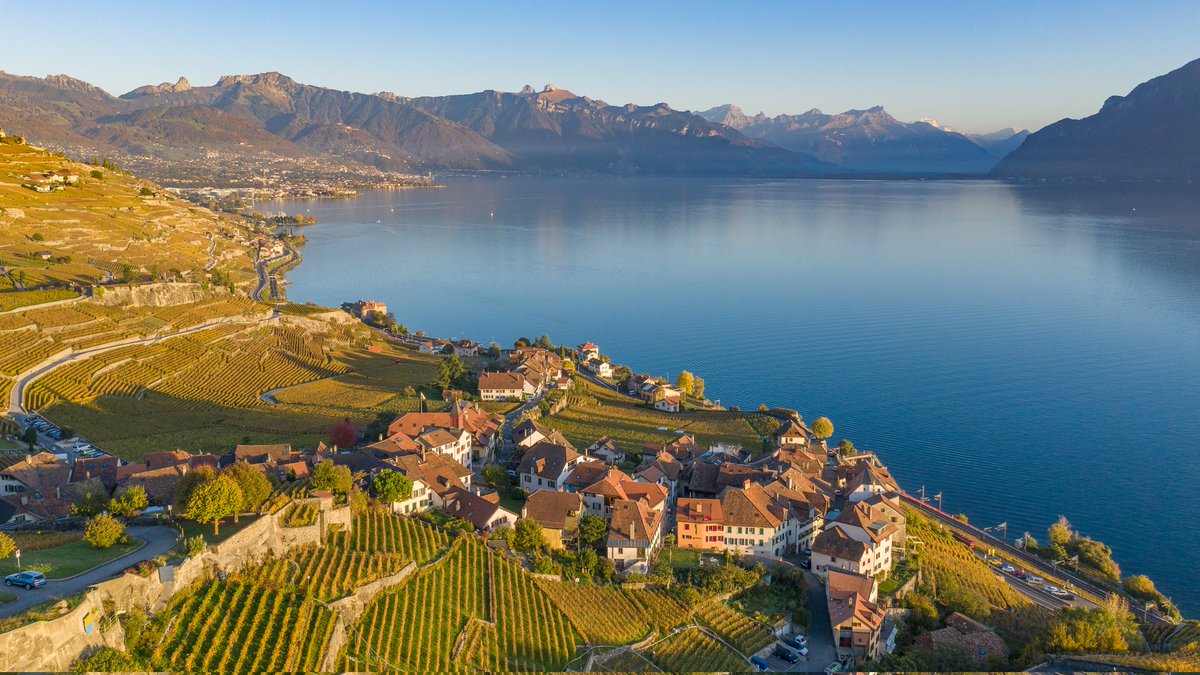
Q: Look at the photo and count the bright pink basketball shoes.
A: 0